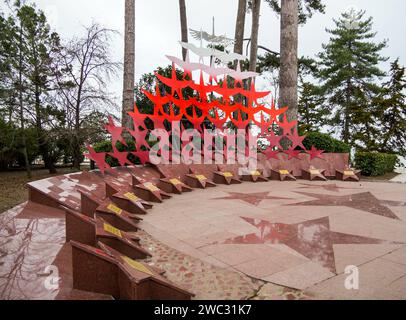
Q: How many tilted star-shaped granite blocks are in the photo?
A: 12